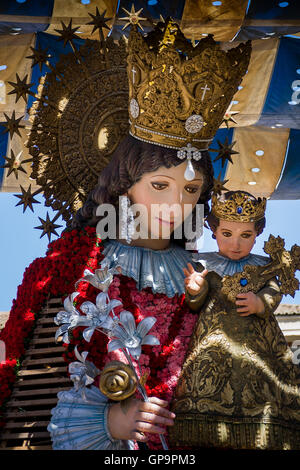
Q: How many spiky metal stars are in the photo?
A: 12